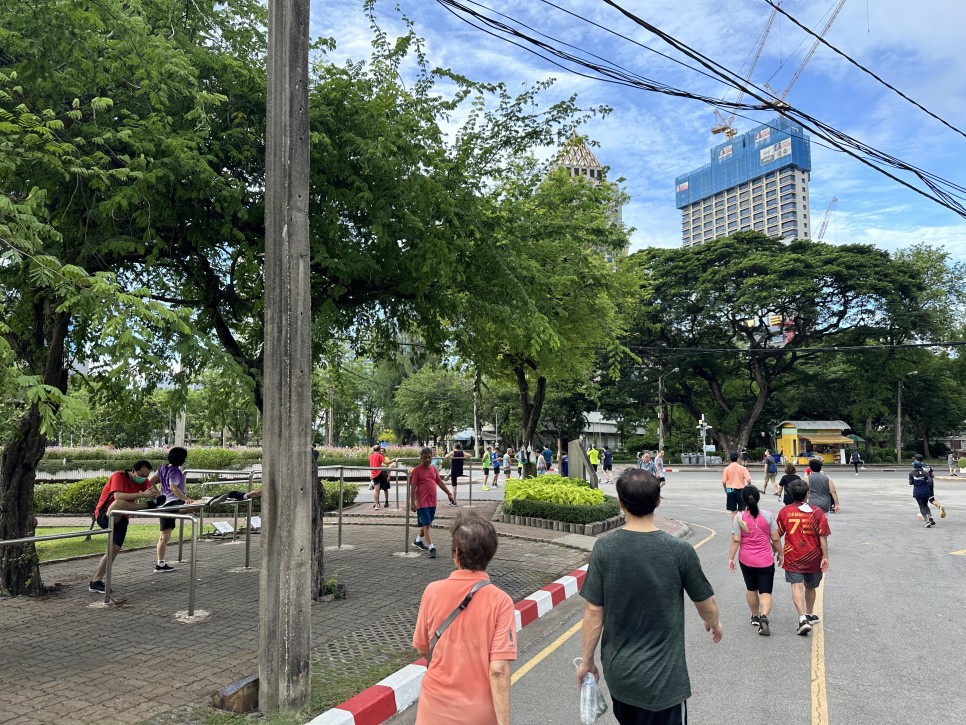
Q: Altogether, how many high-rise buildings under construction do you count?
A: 1